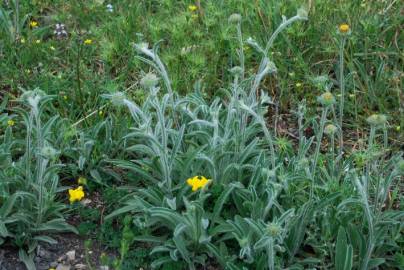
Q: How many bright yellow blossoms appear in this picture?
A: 2